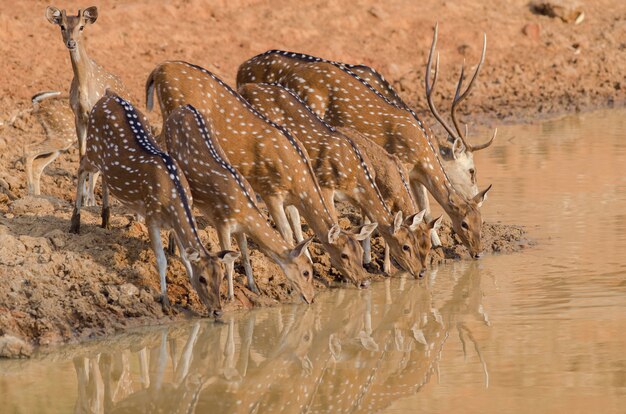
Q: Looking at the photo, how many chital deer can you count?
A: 9